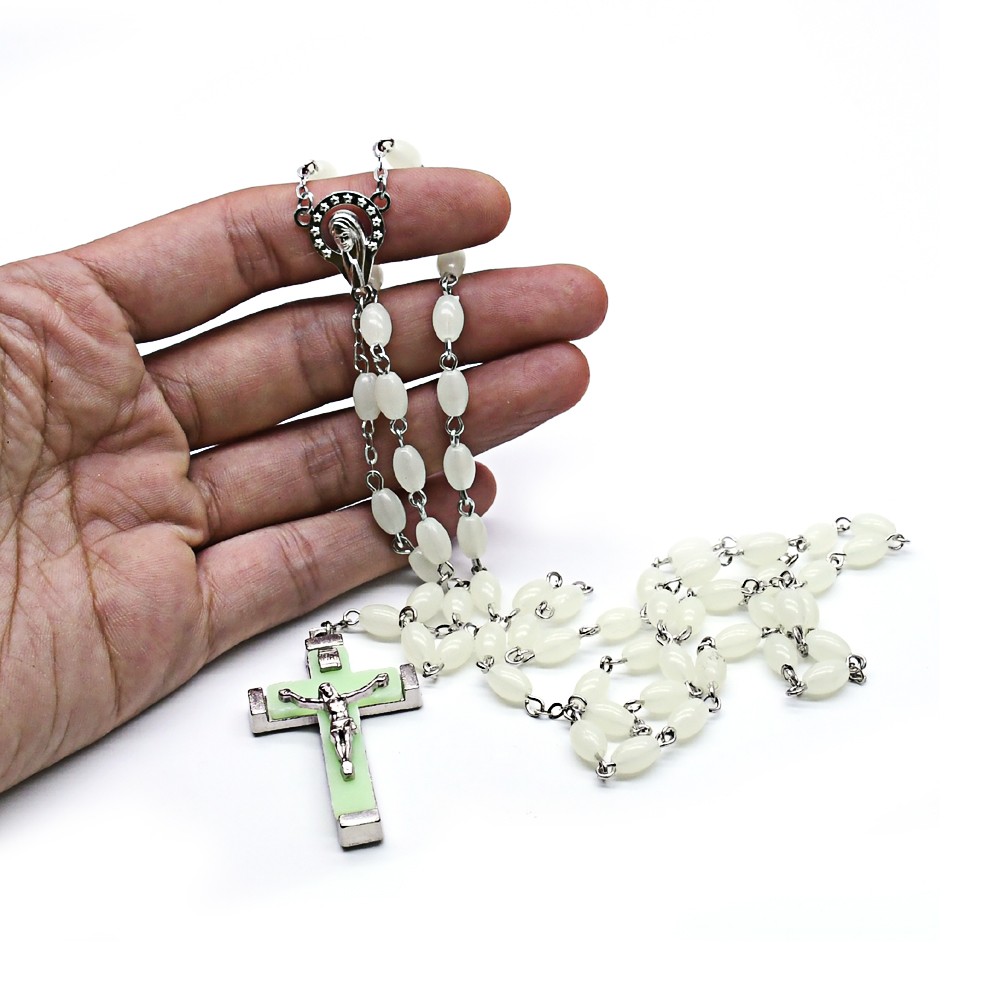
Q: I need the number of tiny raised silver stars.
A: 12